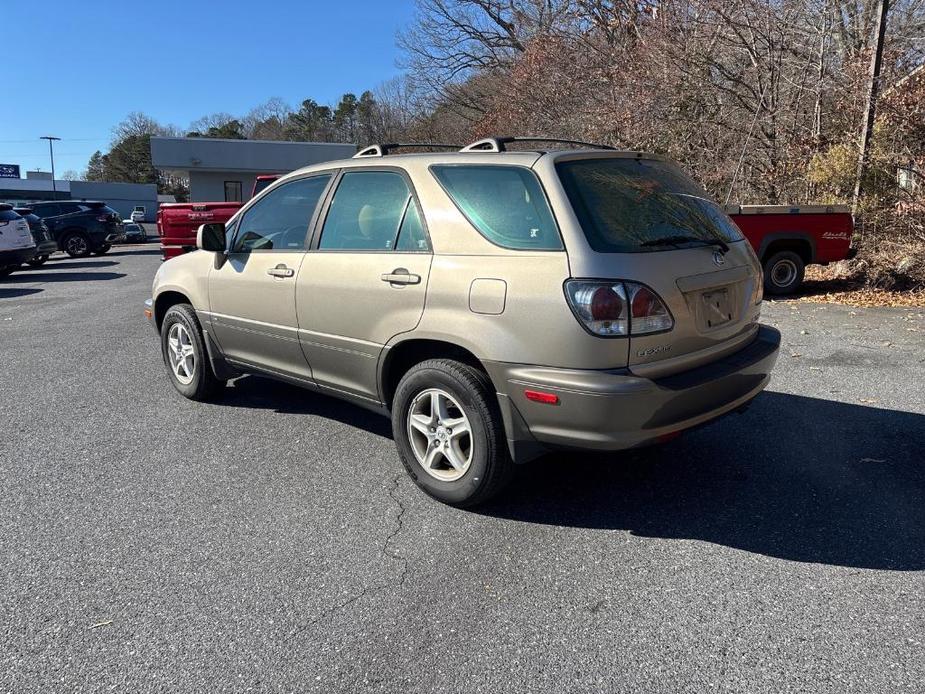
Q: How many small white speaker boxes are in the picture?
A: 0